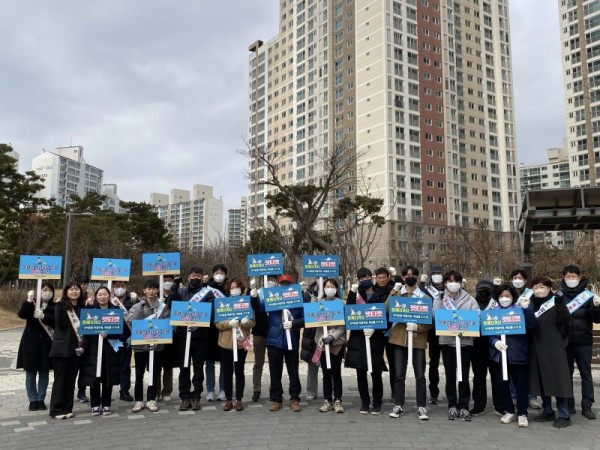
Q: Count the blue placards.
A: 15